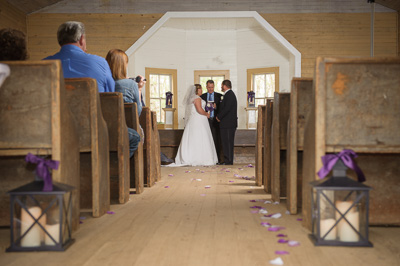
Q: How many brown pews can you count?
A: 11